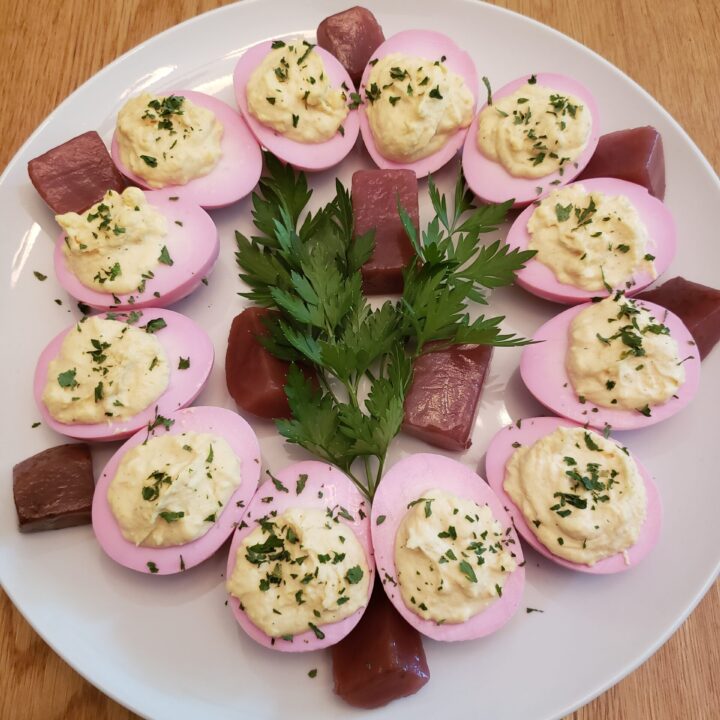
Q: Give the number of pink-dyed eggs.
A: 12